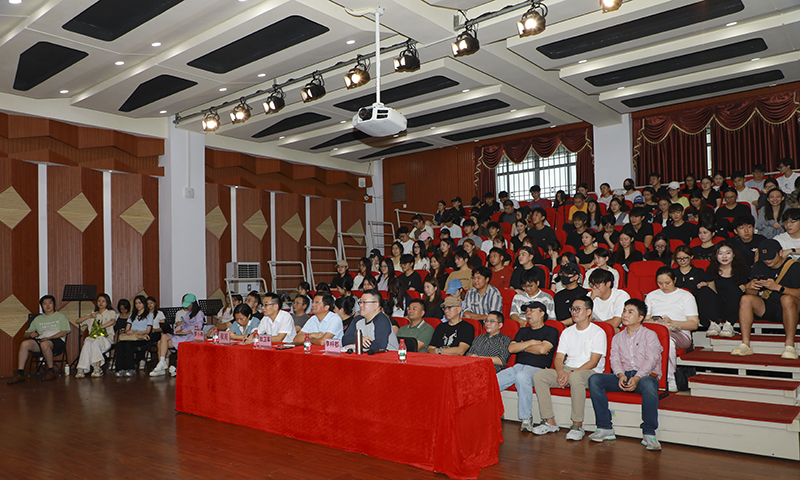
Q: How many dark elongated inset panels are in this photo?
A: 13